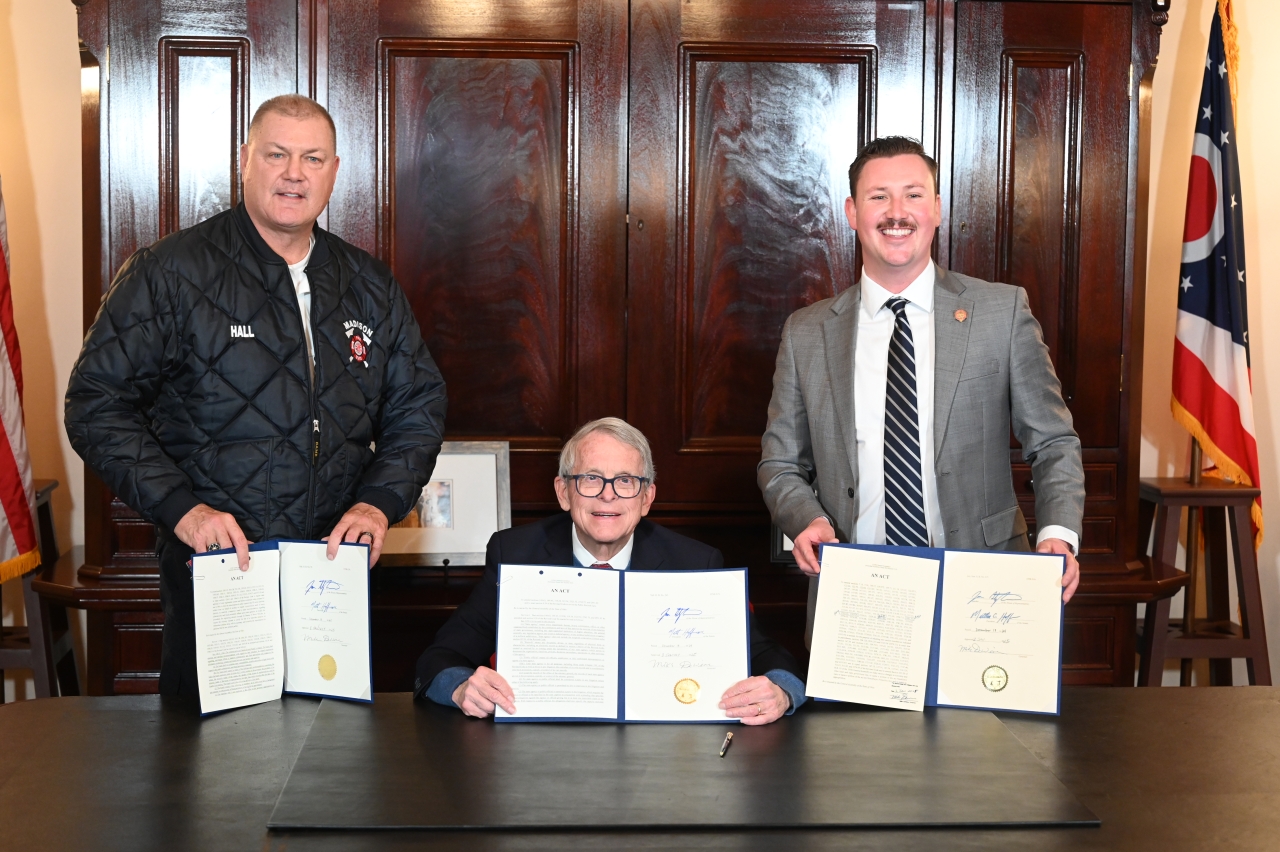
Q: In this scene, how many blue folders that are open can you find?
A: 3